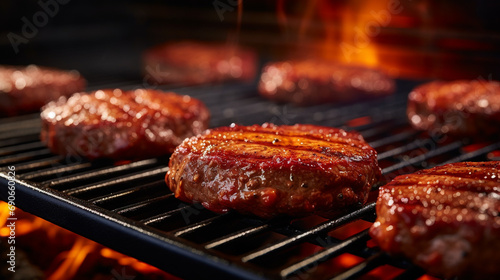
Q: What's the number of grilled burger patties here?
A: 7